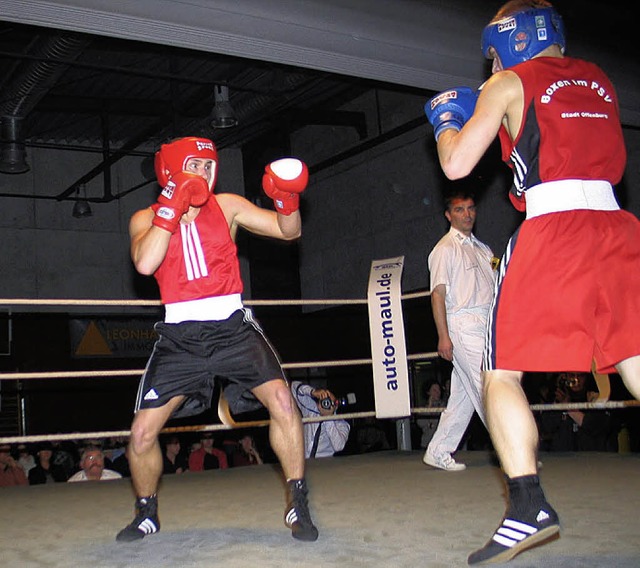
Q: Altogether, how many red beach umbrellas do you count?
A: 0